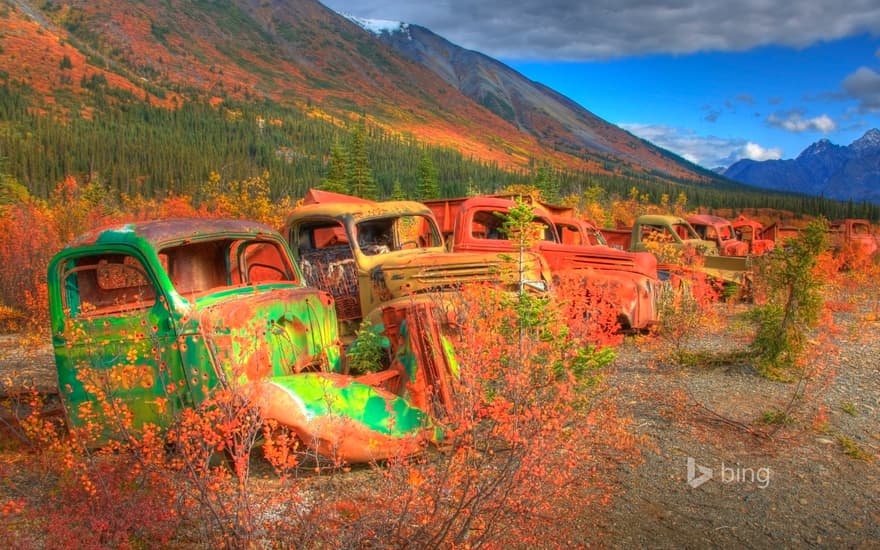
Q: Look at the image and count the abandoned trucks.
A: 8